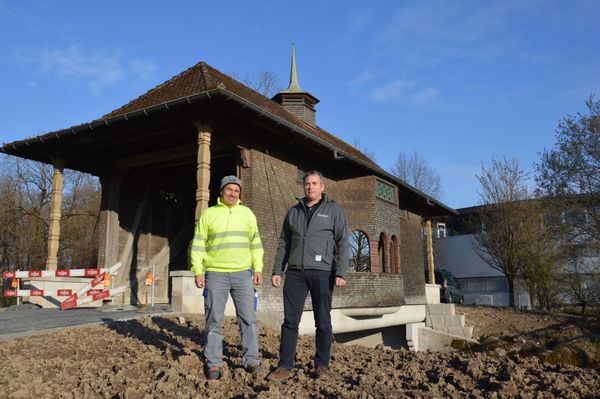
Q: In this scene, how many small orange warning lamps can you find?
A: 3